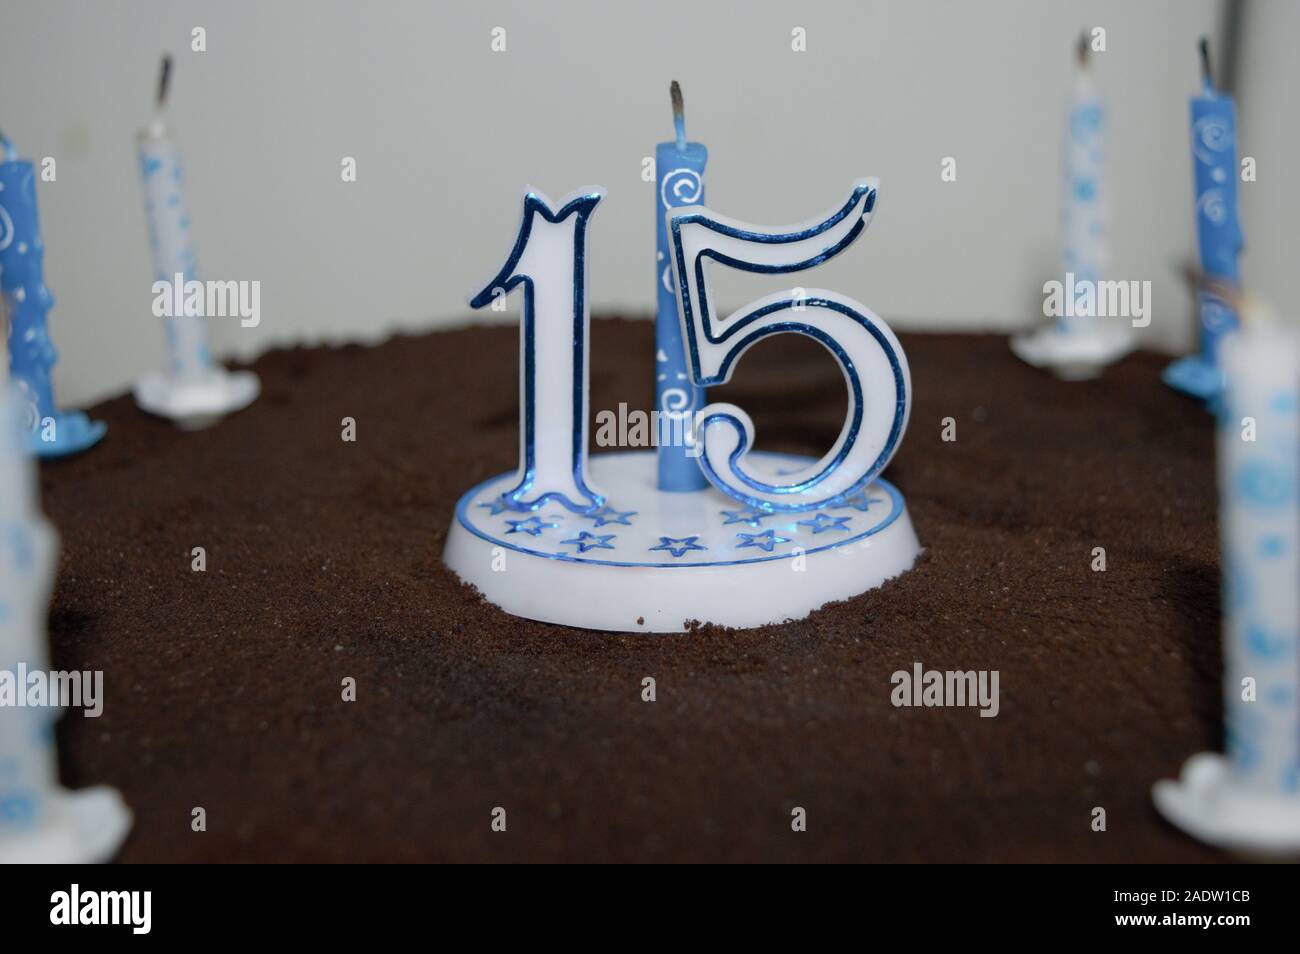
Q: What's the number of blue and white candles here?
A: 7